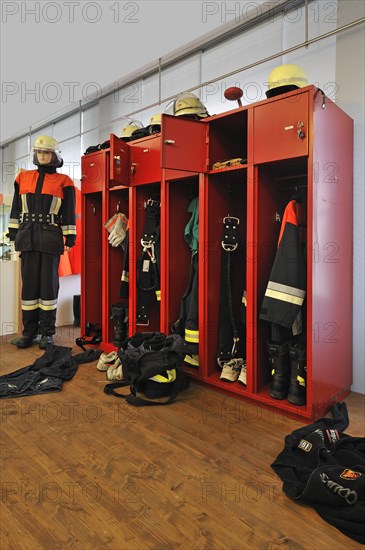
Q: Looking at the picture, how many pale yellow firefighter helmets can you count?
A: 5